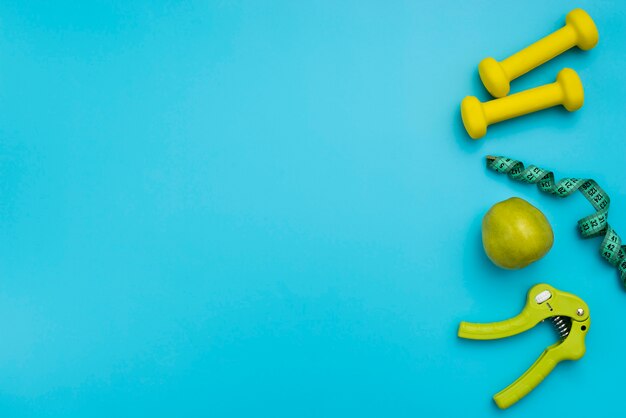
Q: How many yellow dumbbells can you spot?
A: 2